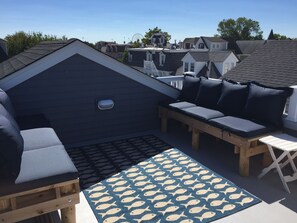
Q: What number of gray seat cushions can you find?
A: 5